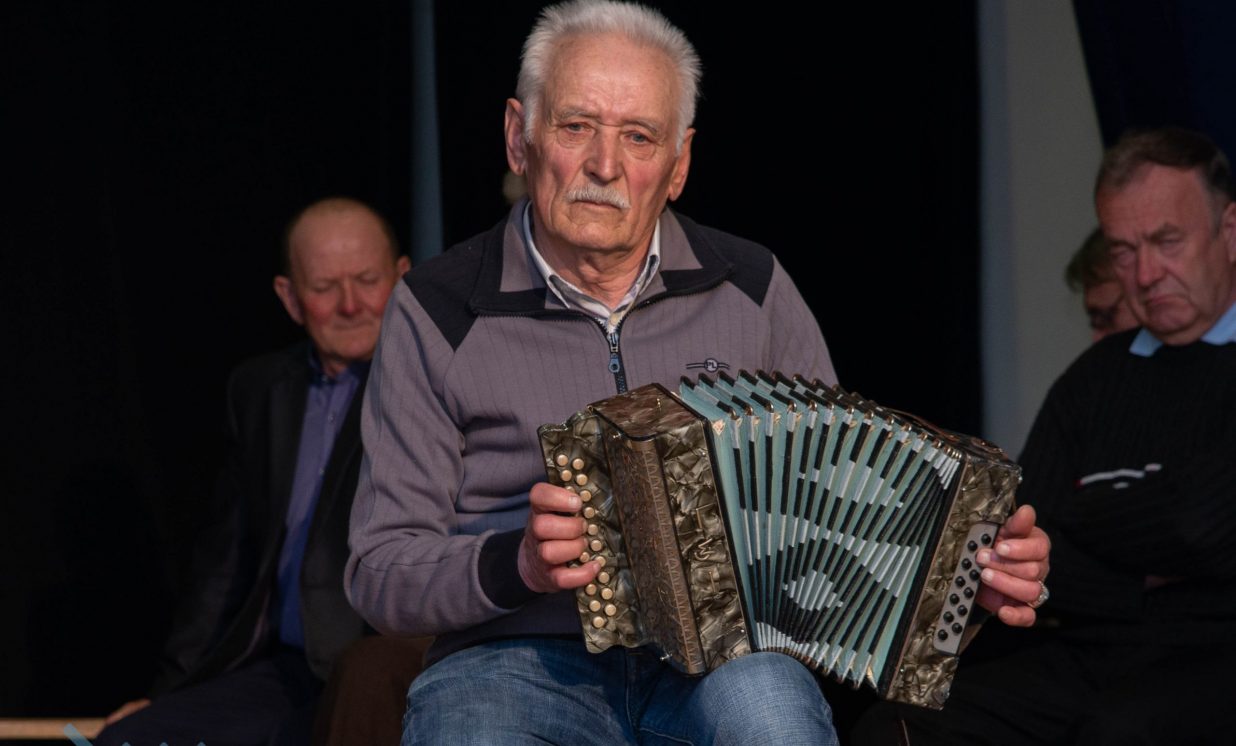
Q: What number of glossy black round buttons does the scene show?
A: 11